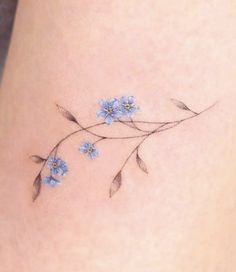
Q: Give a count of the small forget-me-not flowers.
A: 5